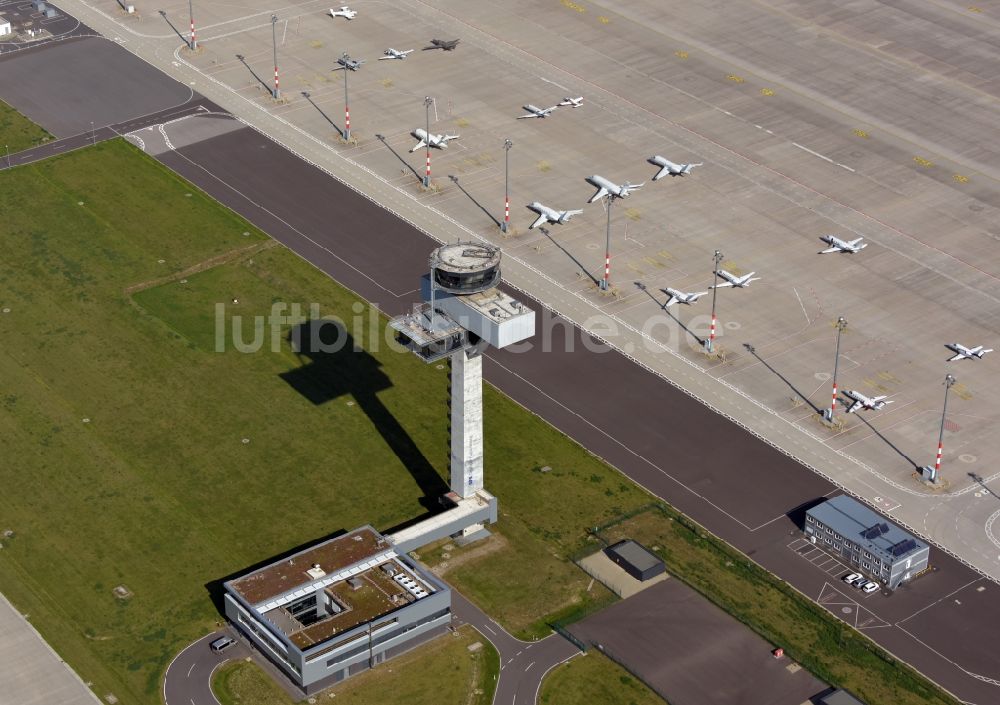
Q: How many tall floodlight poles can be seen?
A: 9